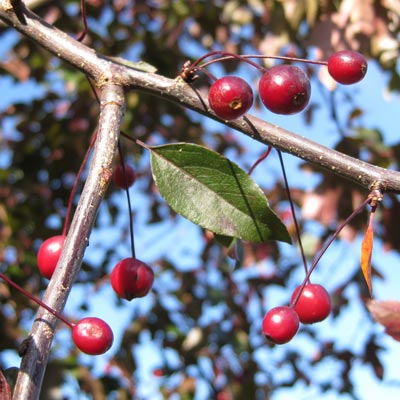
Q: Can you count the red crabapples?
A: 9